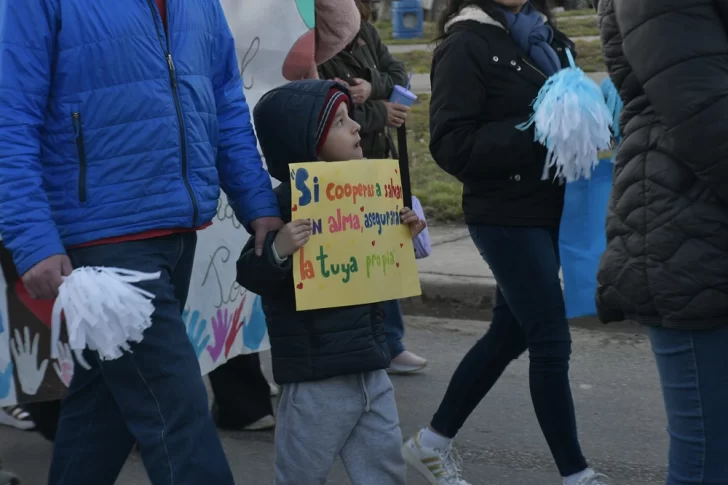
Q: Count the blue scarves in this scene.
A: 1